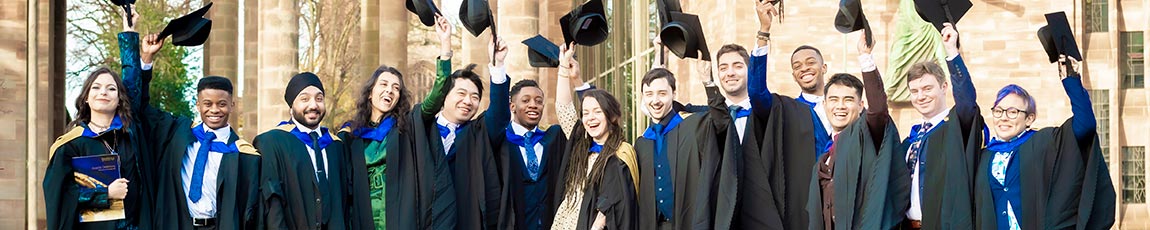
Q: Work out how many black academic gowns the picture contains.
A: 13